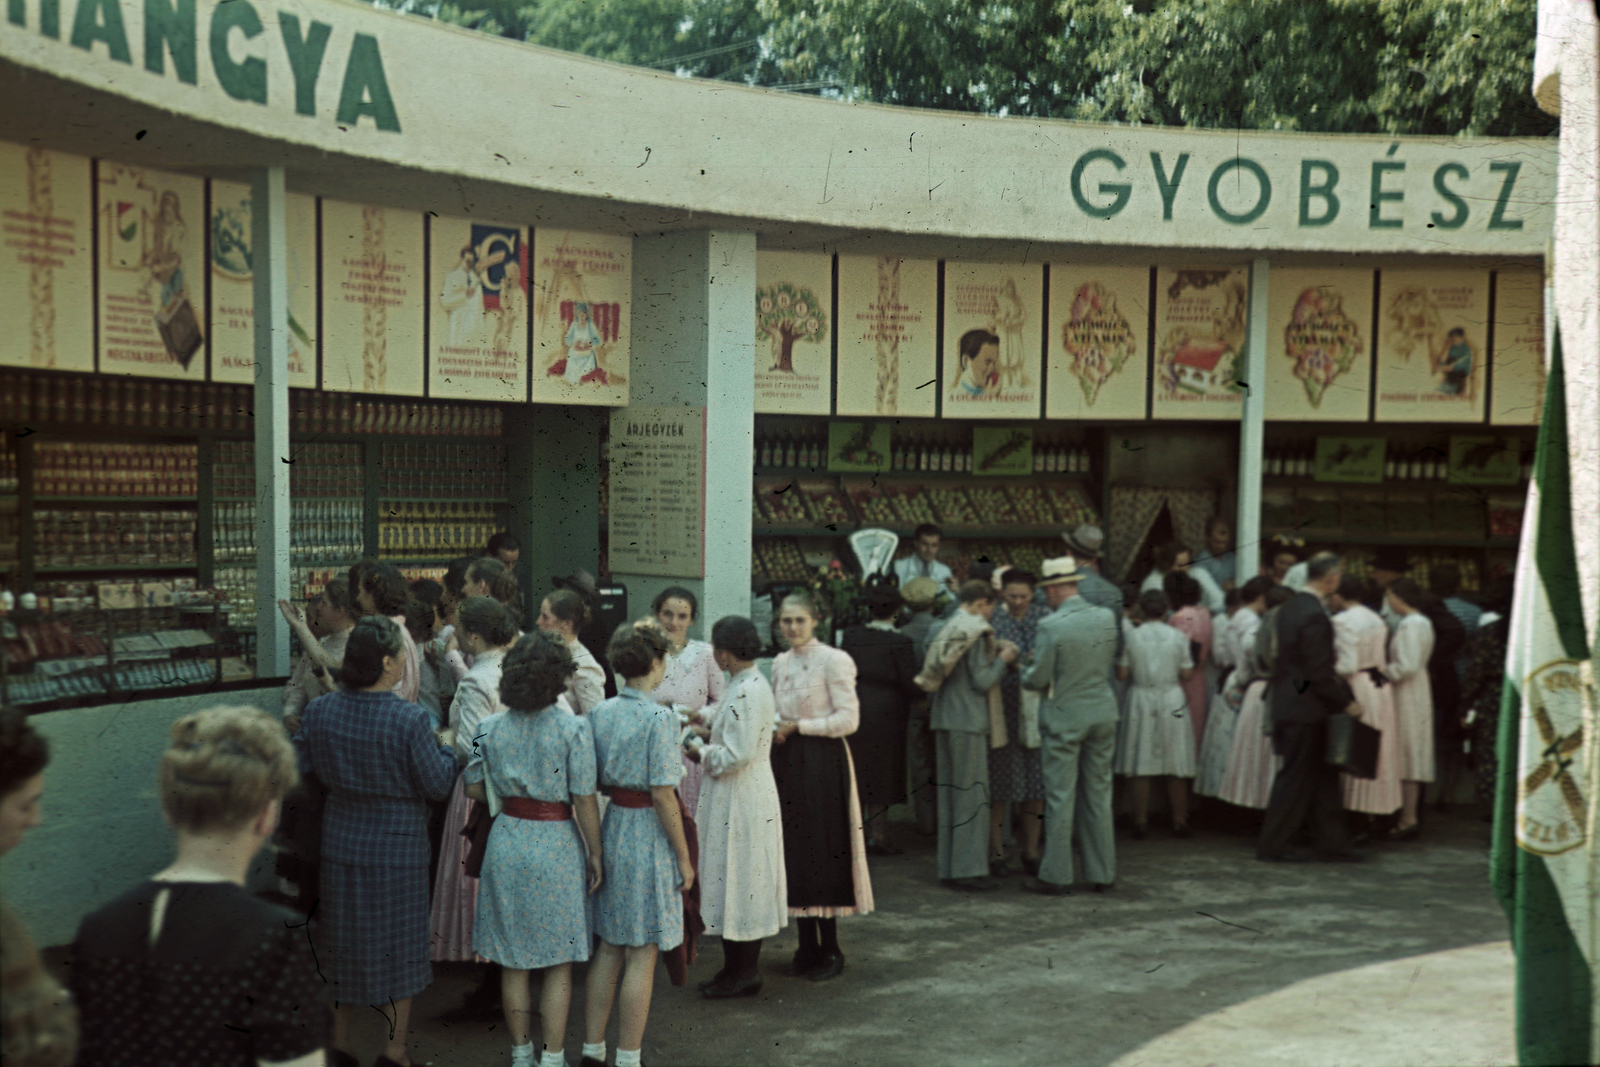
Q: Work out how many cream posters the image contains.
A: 14